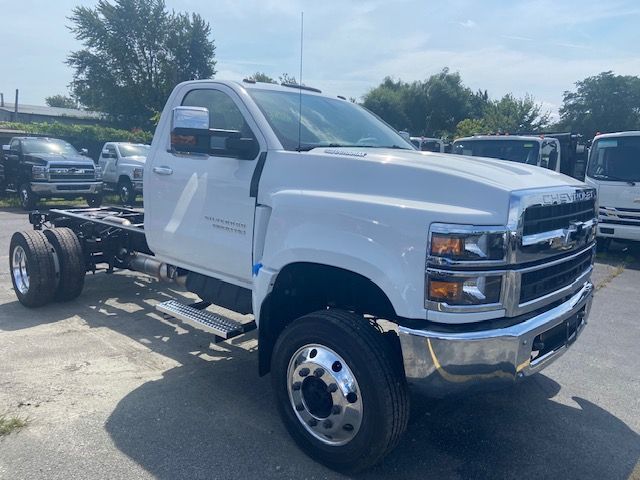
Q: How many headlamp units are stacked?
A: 2